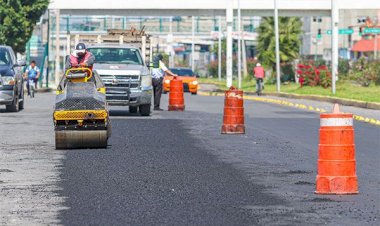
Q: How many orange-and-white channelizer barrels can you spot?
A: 3